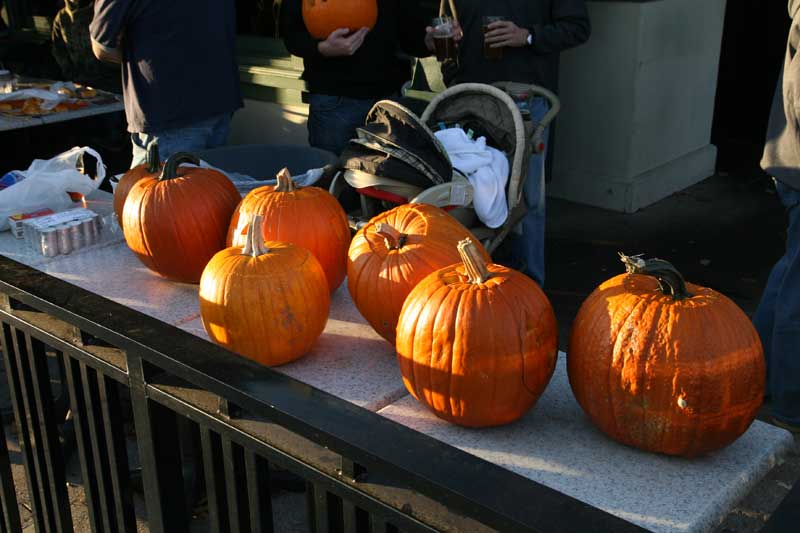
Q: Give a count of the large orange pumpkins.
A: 8